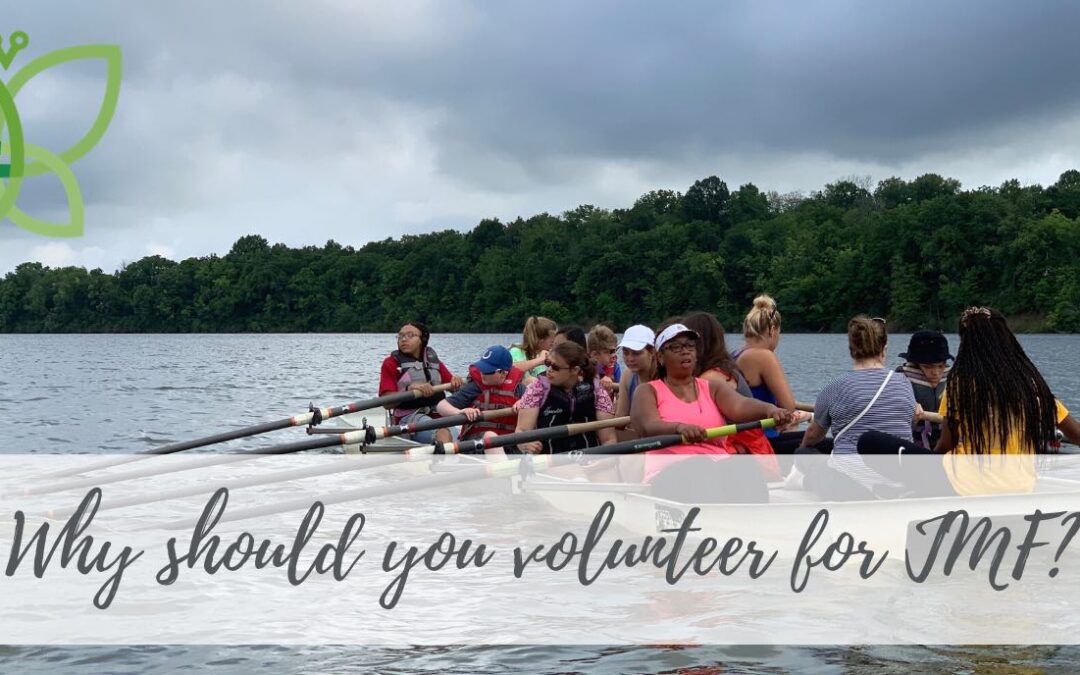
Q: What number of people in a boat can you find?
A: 13